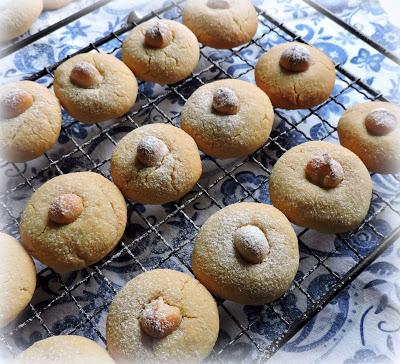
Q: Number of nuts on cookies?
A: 12